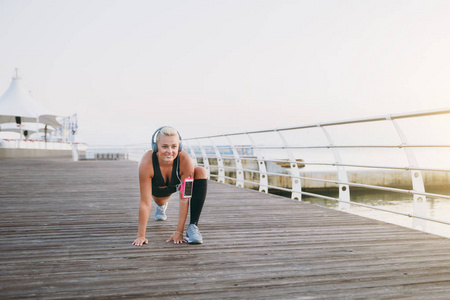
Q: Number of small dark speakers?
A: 2